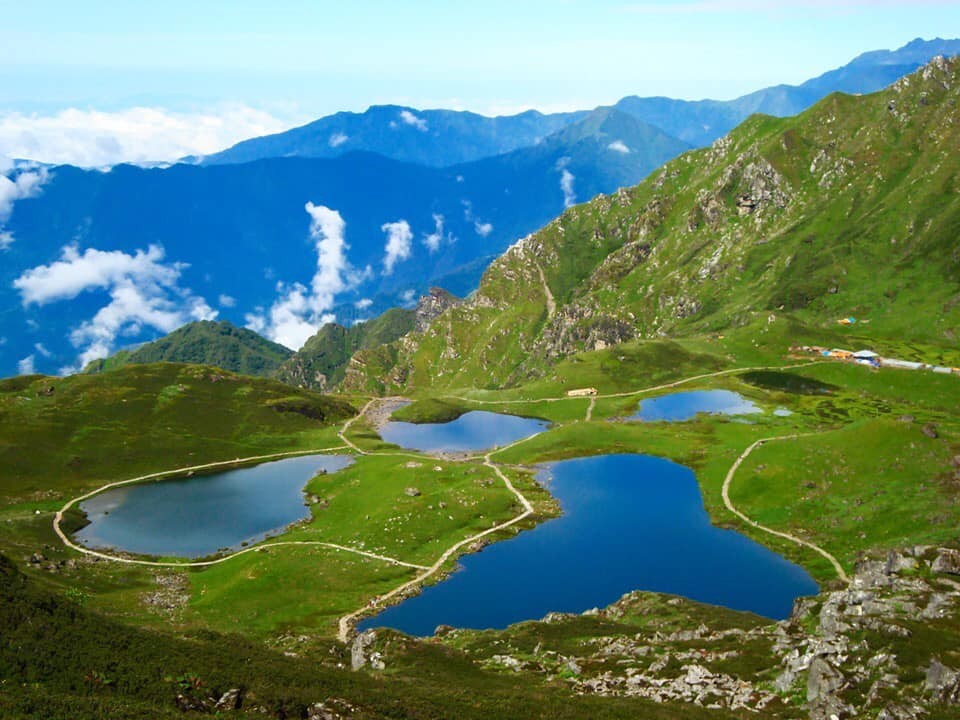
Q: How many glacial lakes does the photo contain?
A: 4